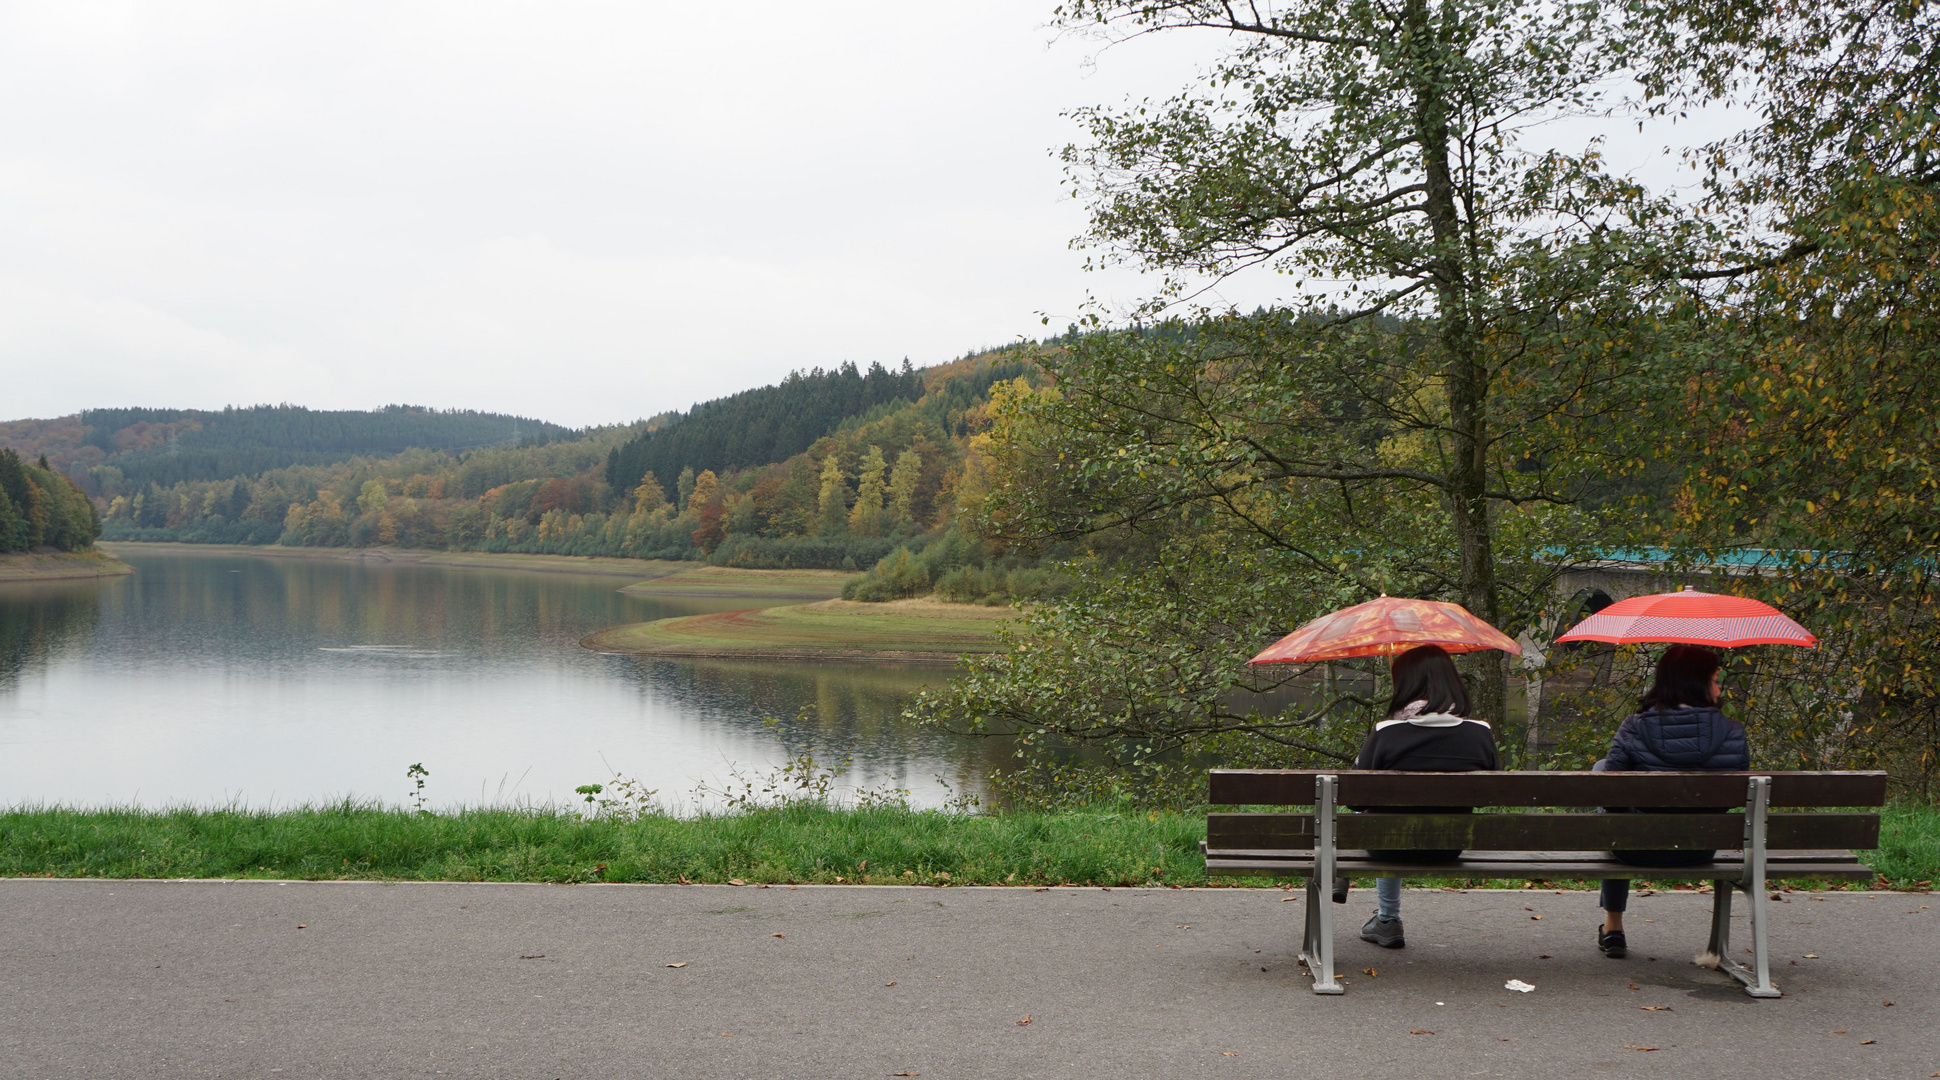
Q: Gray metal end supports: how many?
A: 2